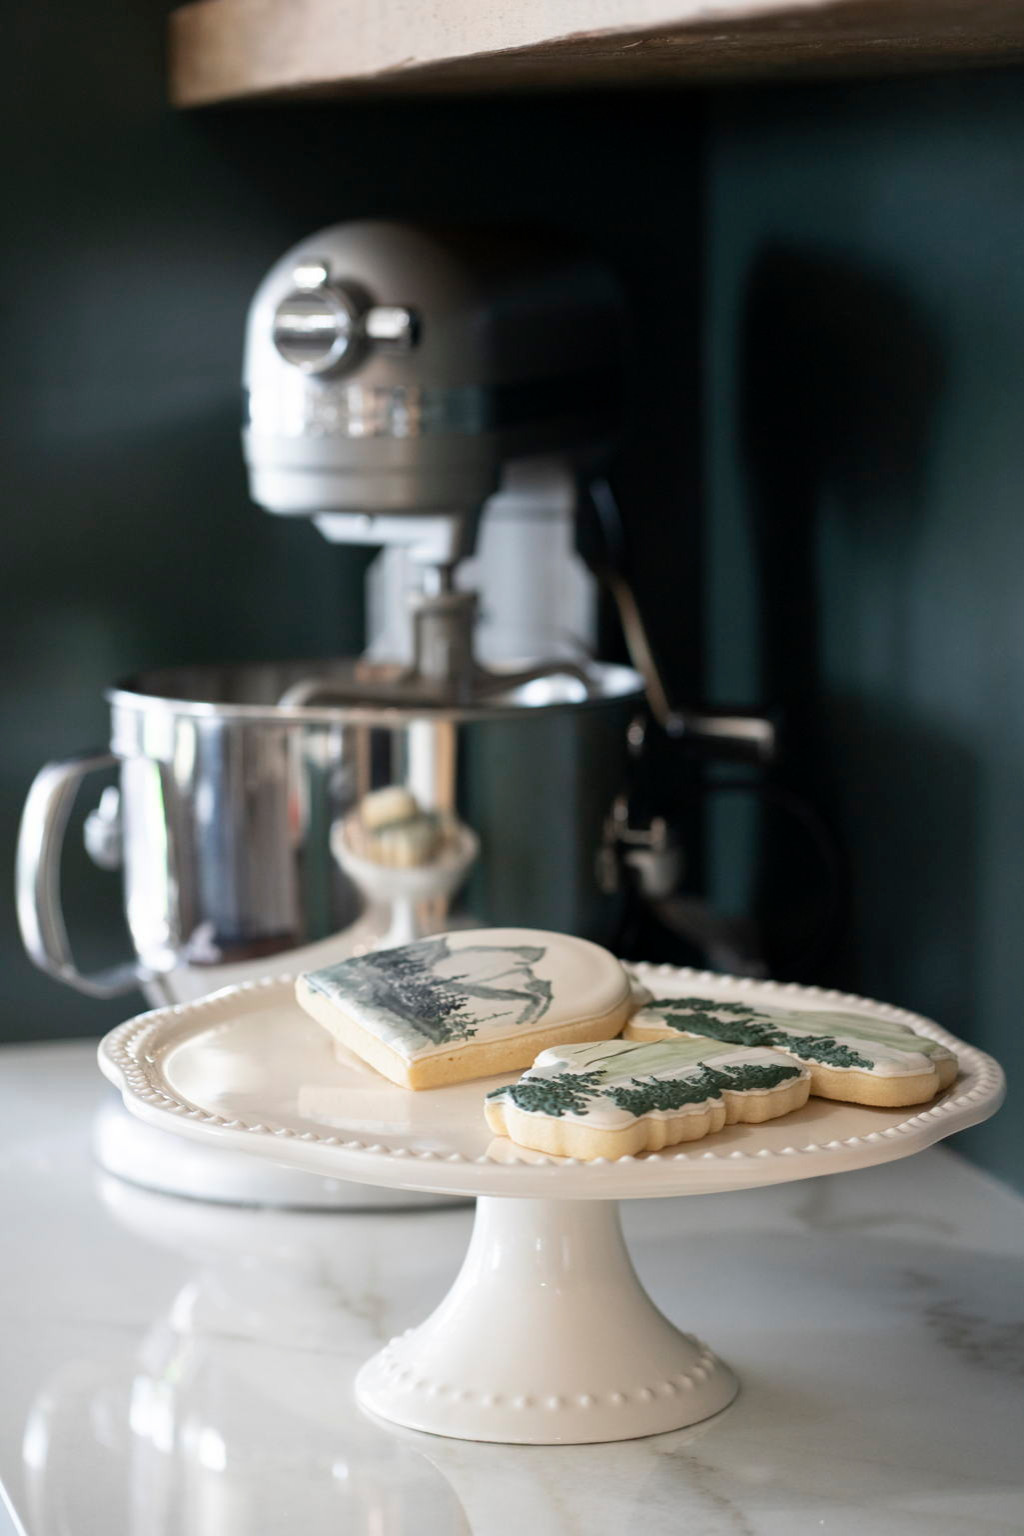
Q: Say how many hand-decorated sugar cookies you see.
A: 3